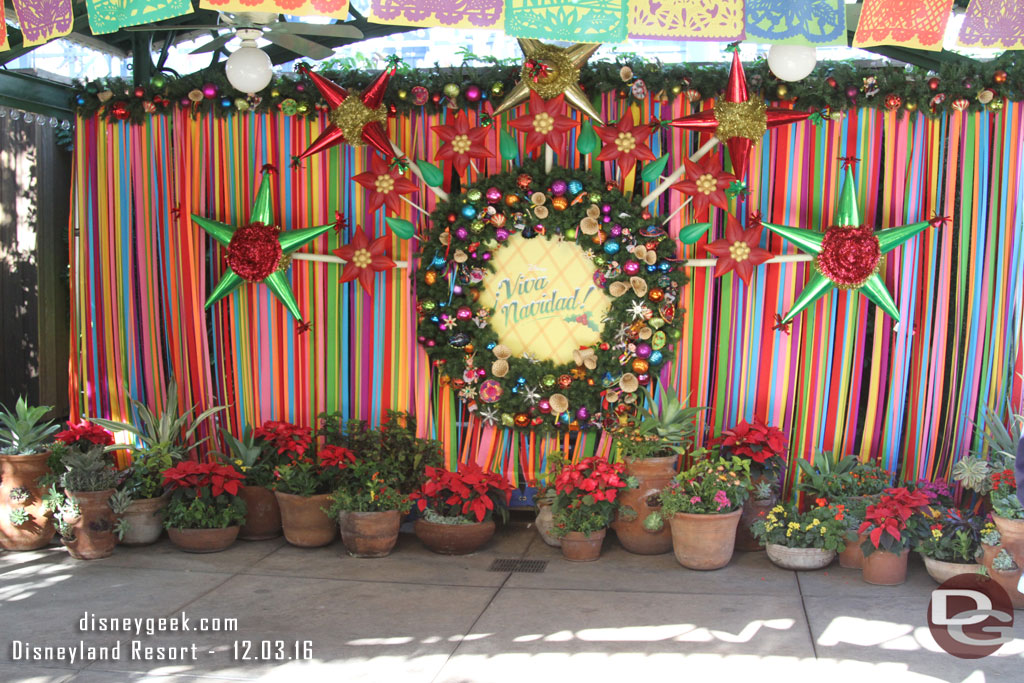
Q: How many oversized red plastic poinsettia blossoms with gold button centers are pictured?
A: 7